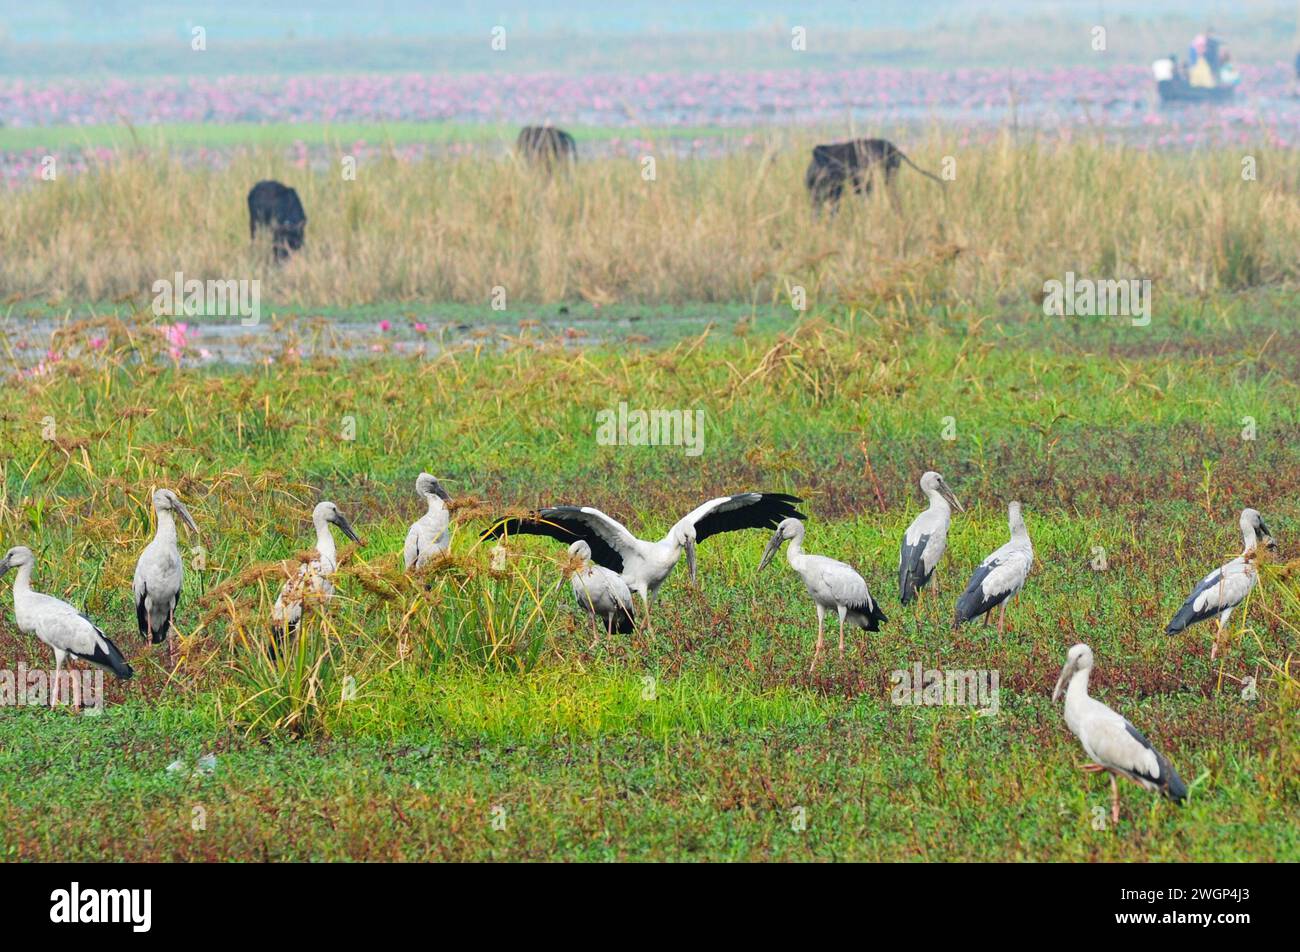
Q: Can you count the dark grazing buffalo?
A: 3